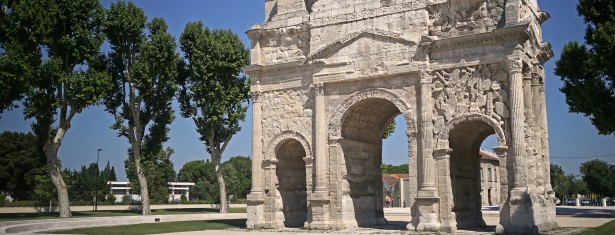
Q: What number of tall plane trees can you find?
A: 3